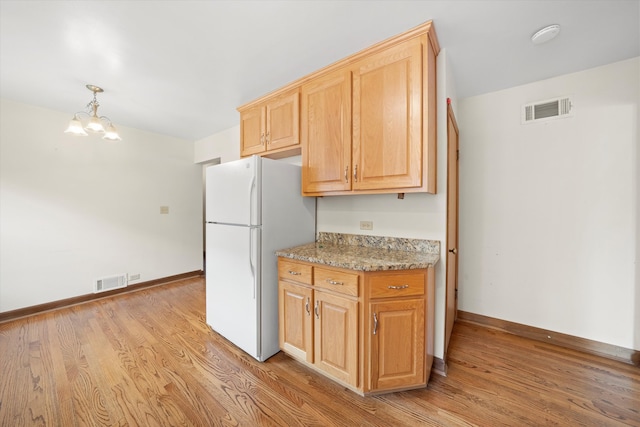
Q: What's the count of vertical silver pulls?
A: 7